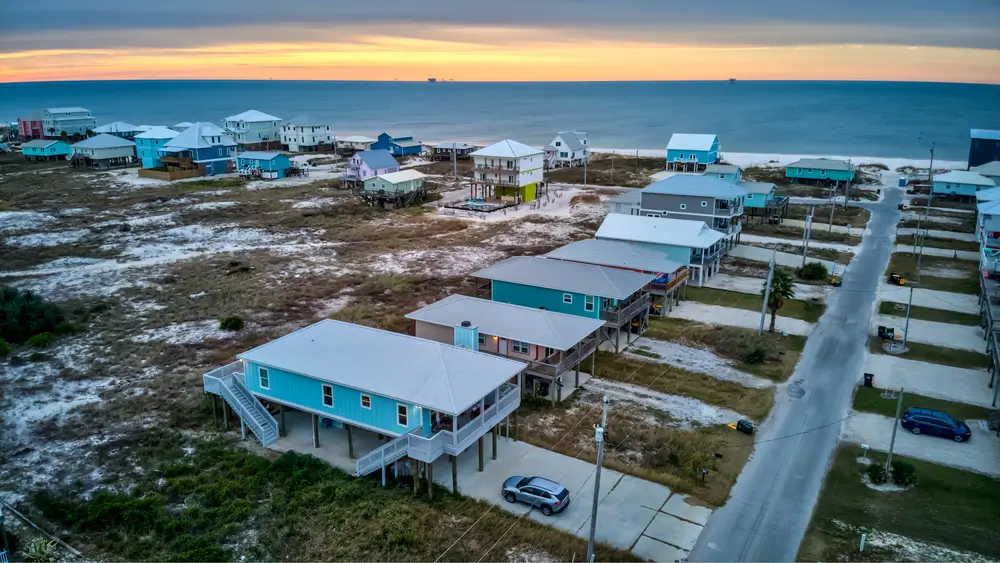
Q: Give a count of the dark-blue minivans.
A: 1